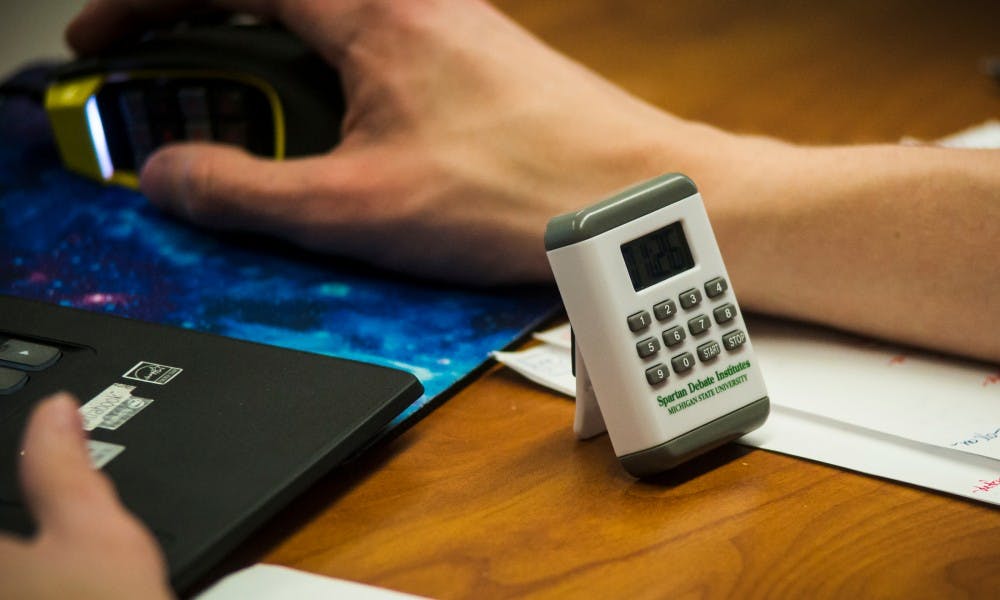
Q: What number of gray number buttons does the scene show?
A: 10